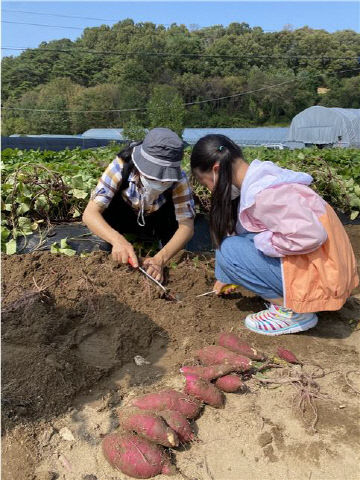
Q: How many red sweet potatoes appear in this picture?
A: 10